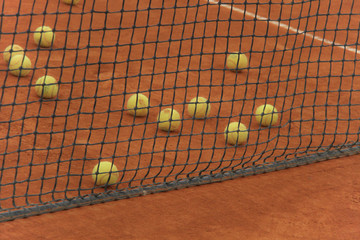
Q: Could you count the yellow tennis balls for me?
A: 12